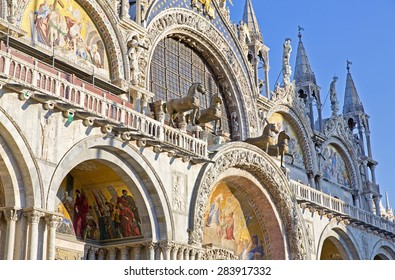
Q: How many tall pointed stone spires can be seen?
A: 3